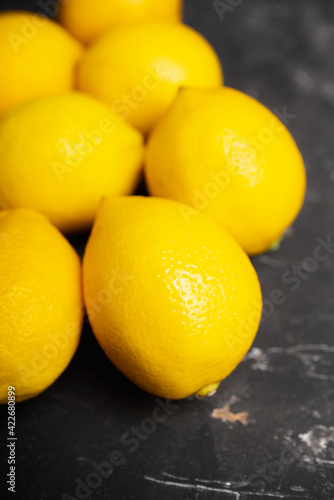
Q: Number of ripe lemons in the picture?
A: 7